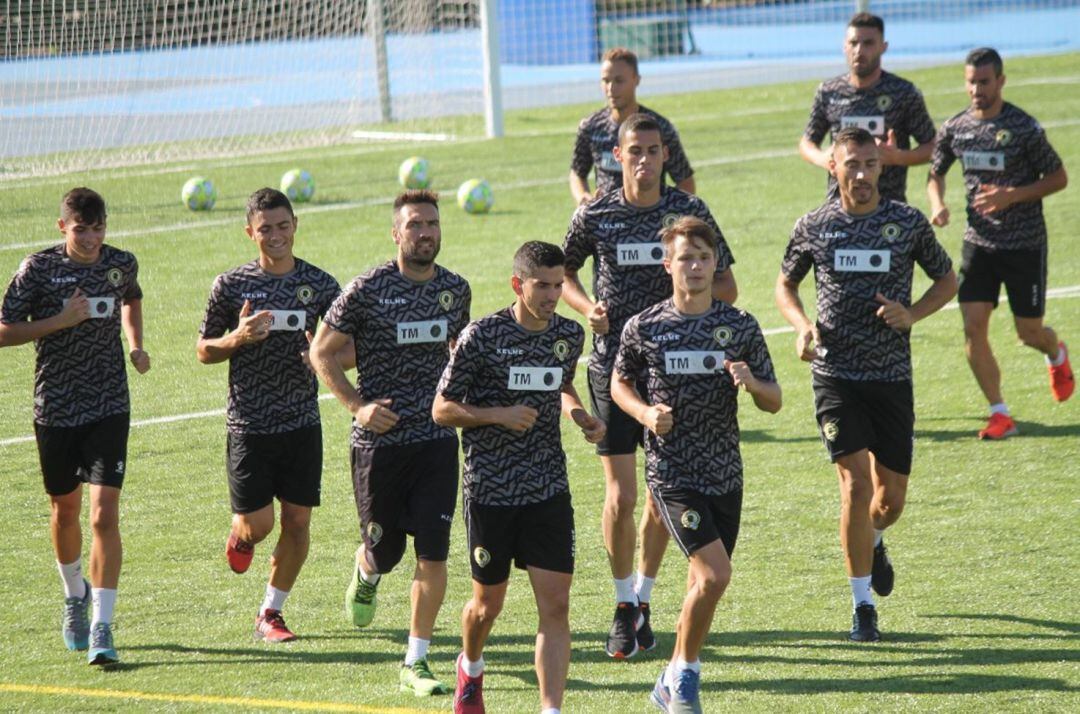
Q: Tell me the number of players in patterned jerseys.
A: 10